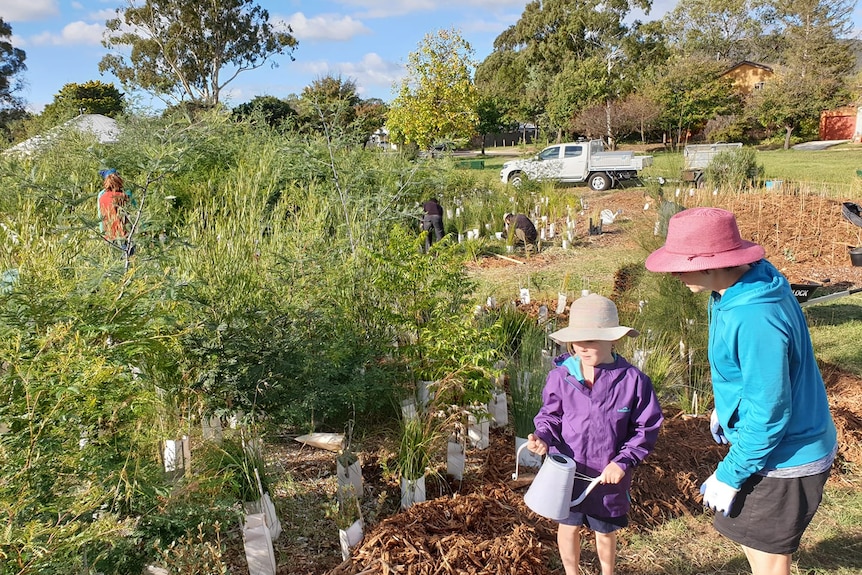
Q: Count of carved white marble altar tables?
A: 0